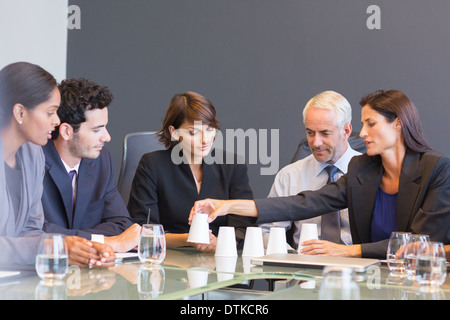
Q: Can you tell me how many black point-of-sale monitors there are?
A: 0